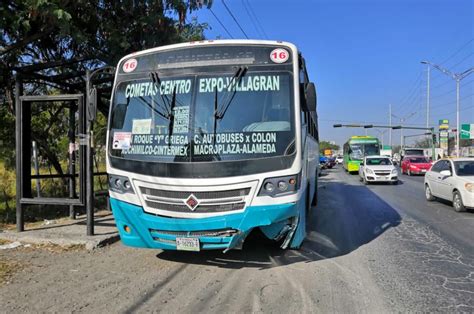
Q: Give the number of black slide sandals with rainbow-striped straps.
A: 0